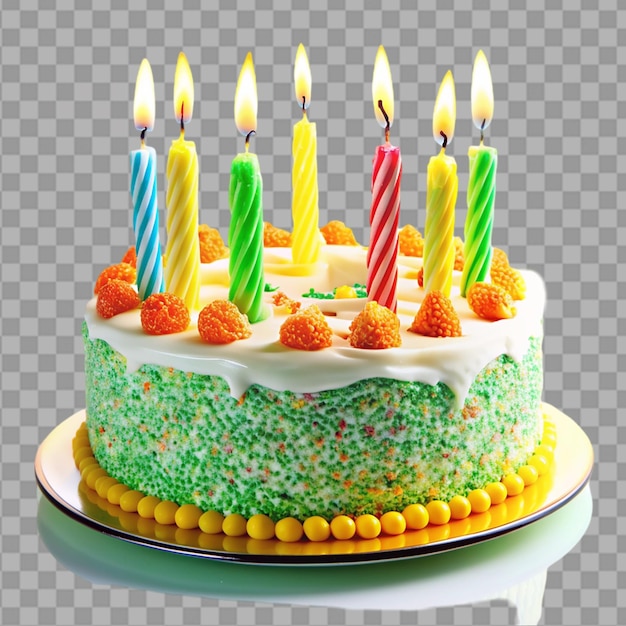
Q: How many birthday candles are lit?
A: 7